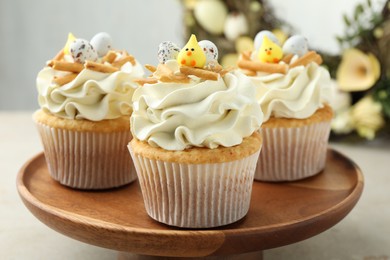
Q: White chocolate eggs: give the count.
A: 6